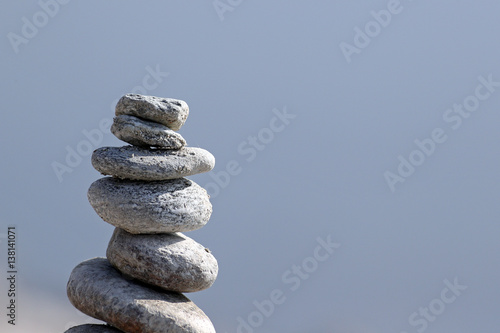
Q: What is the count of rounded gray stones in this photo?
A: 7